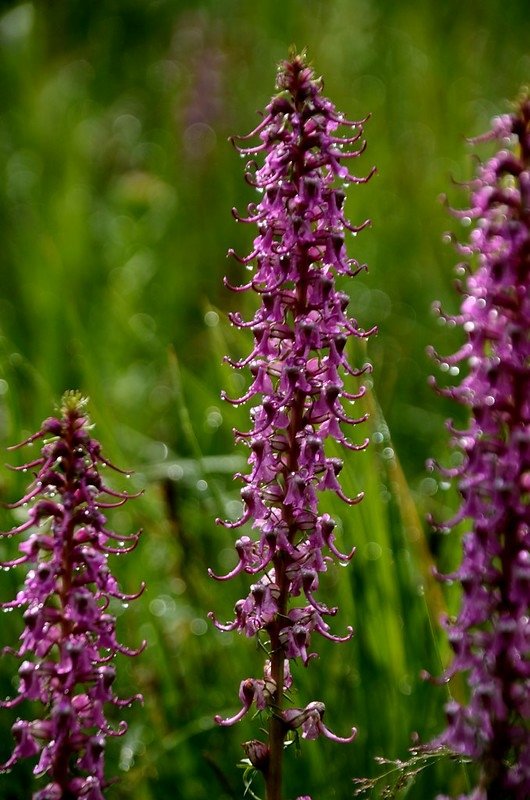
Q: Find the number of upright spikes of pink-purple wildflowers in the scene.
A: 3